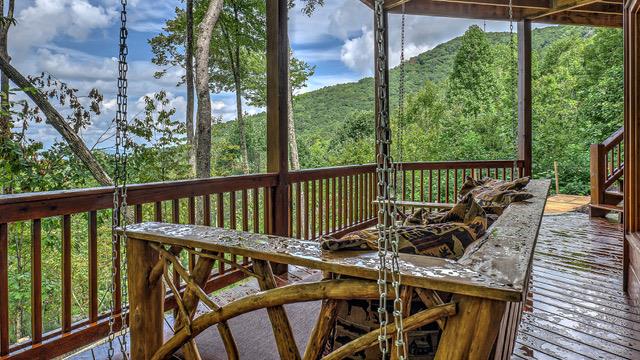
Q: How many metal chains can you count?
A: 4